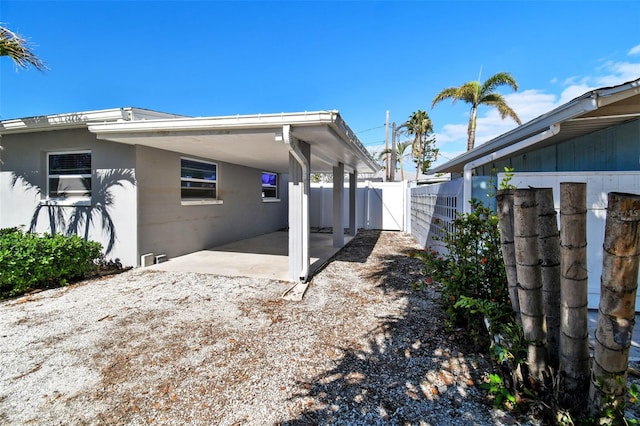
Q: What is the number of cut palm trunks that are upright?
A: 5